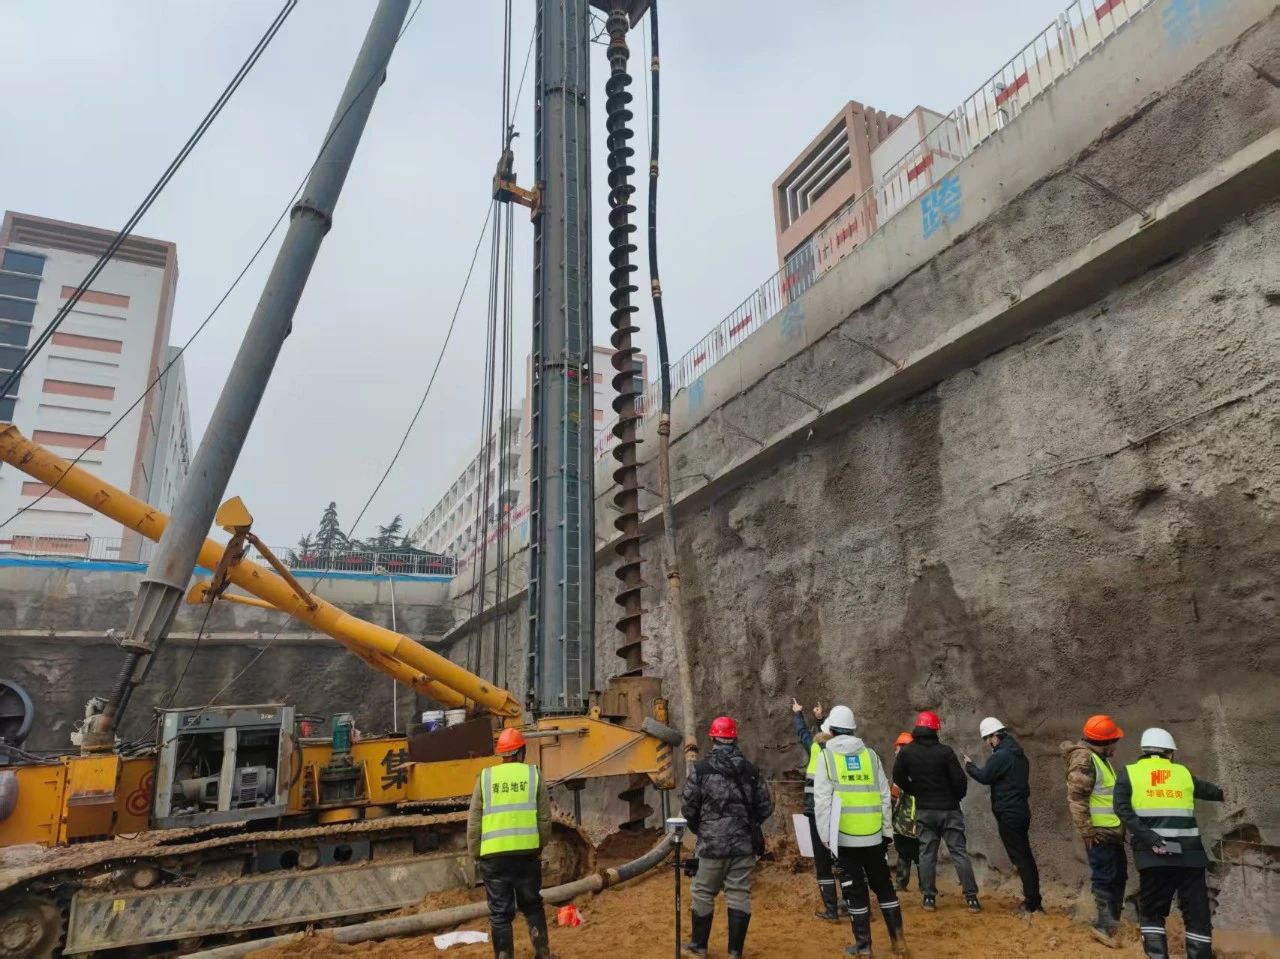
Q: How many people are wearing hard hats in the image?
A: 9